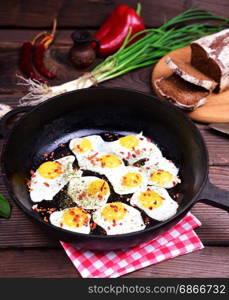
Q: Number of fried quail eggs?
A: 10